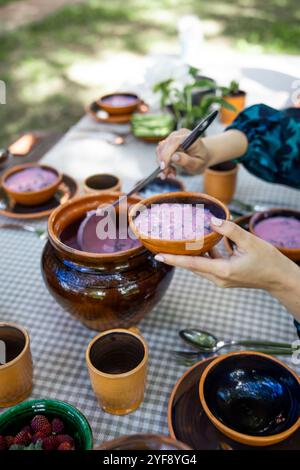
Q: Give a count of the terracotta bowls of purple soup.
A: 4